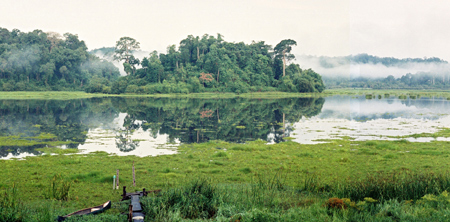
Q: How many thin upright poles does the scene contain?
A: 3